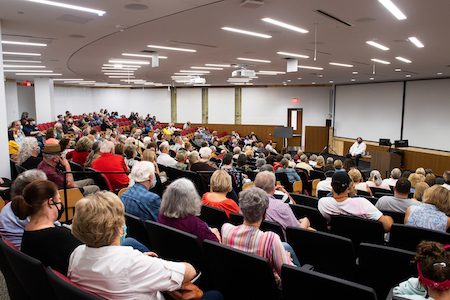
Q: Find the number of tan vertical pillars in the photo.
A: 3